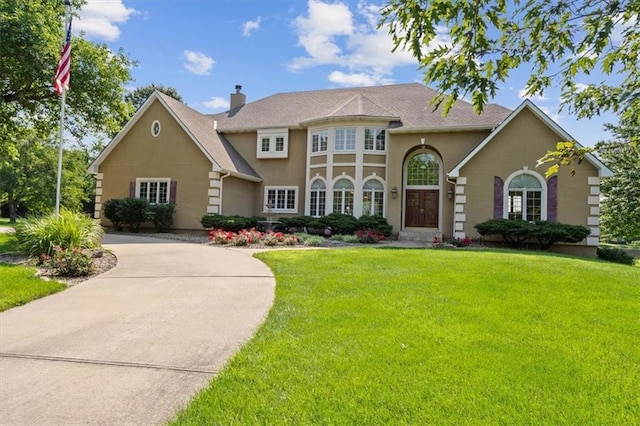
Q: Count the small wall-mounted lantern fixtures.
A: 2